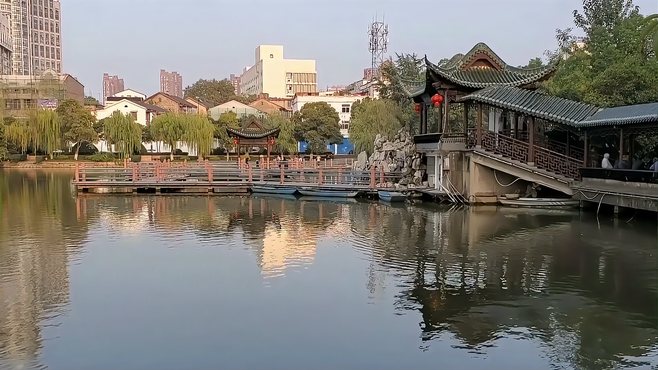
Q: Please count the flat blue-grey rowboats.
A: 3